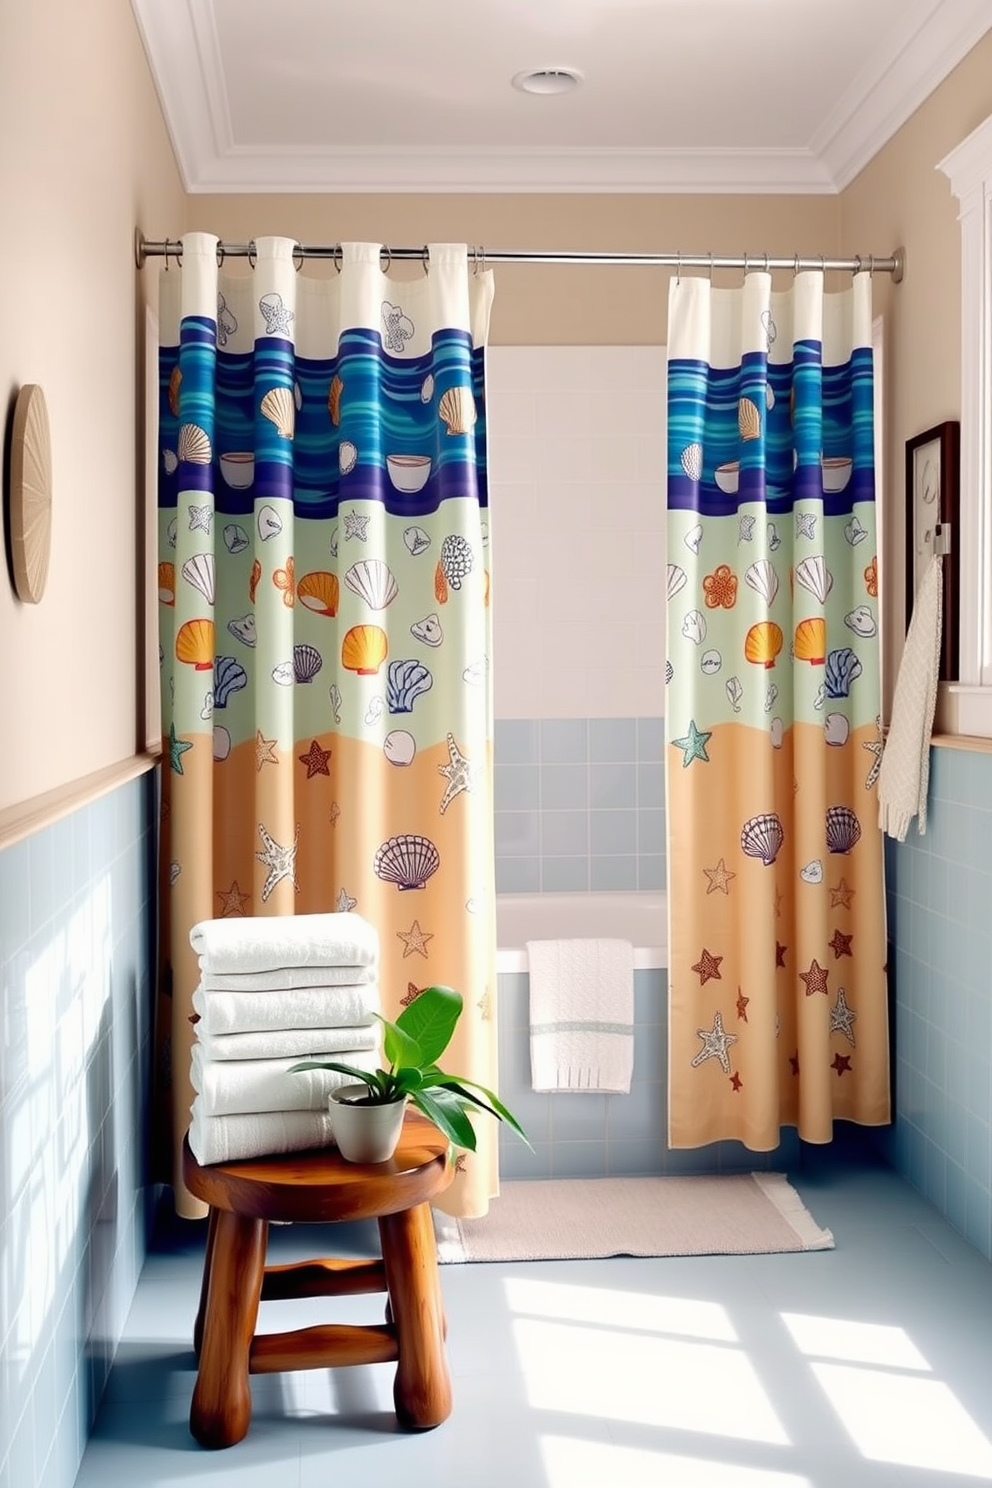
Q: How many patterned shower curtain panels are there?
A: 2